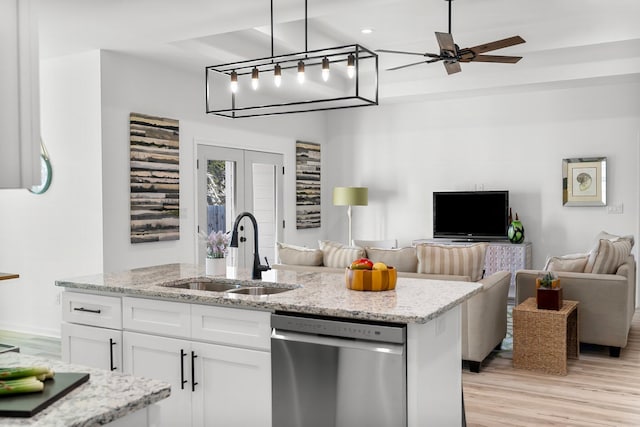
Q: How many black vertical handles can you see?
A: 3